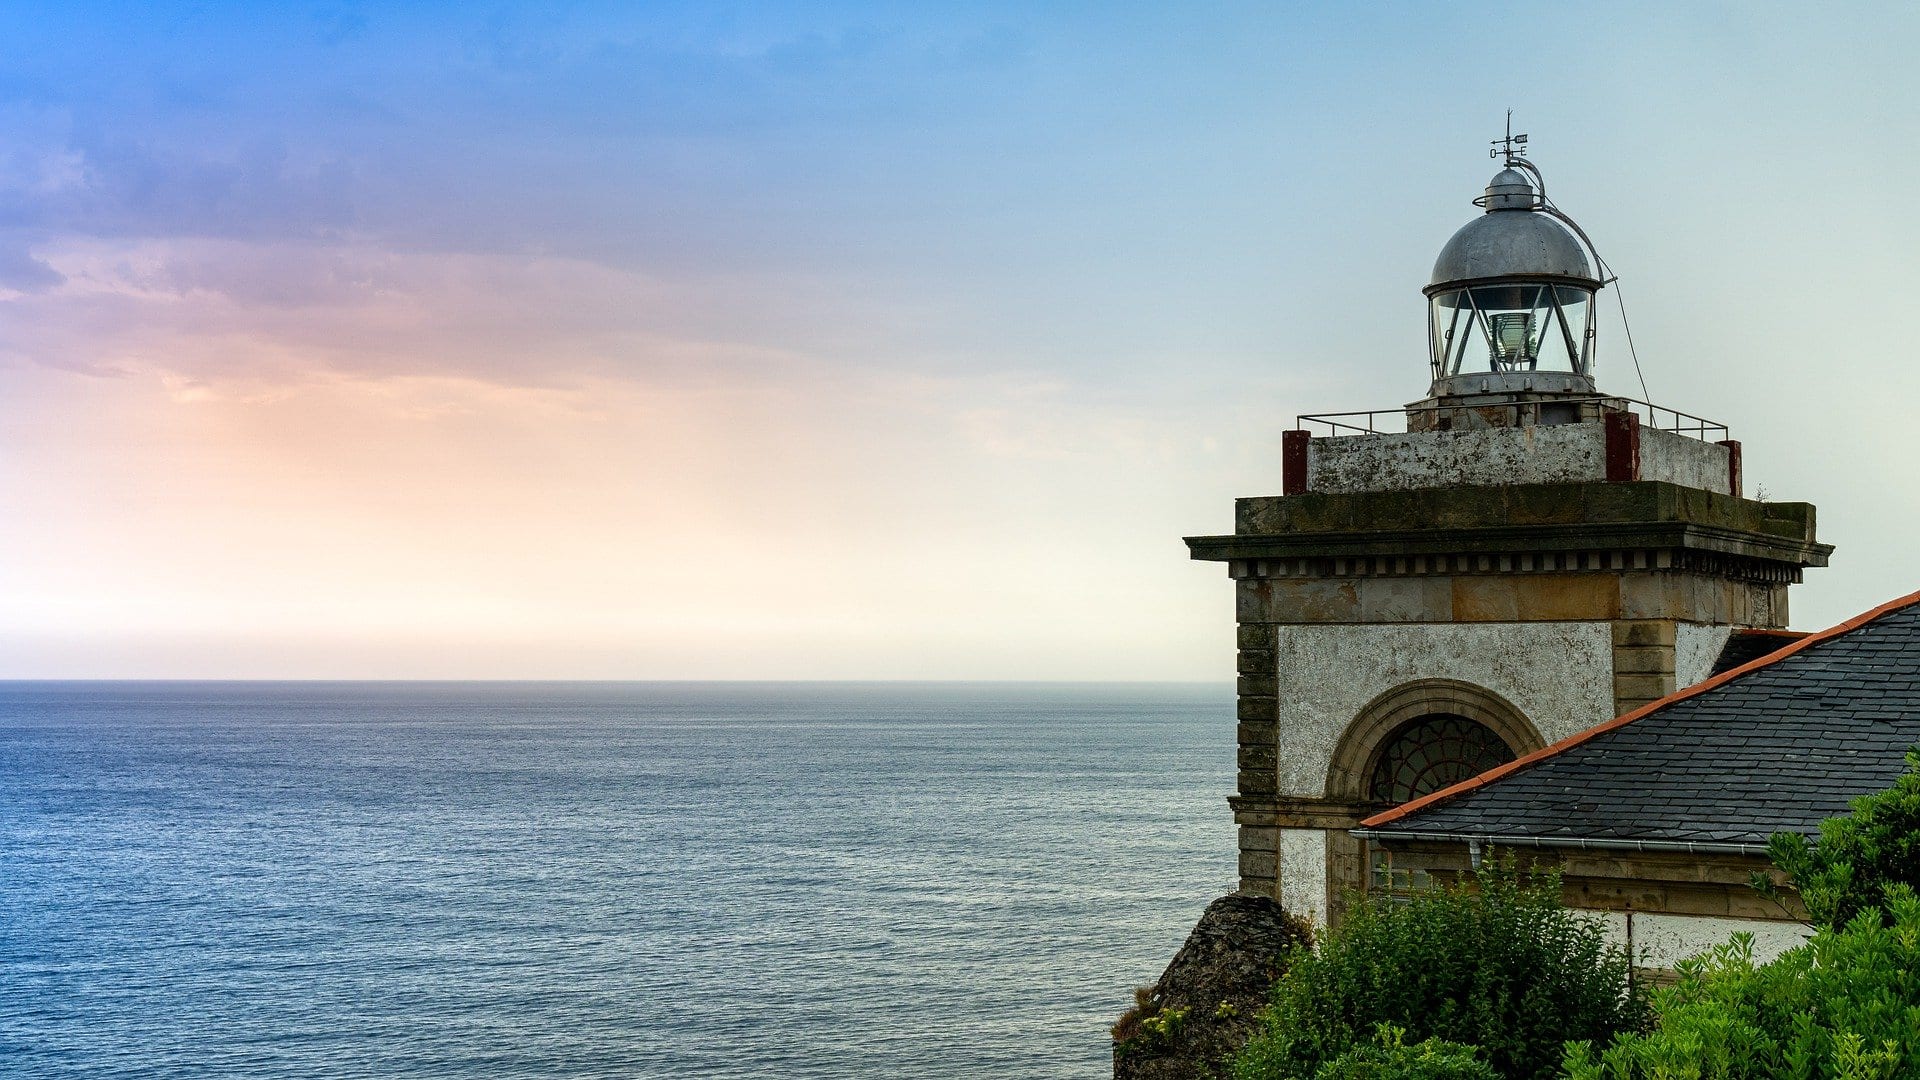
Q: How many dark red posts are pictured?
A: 3